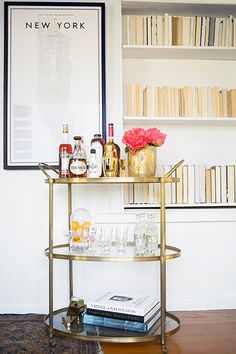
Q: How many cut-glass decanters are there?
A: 0